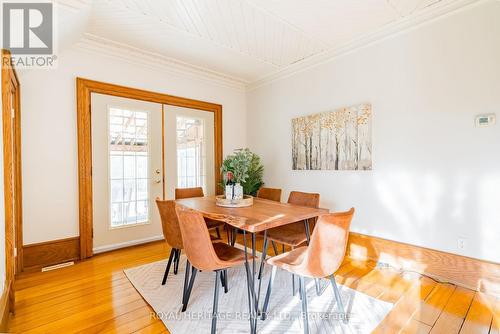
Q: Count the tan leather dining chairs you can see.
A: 6